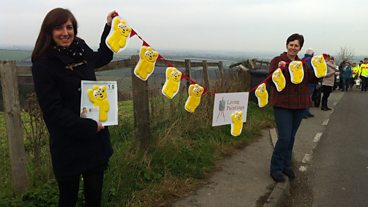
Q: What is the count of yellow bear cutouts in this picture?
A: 10